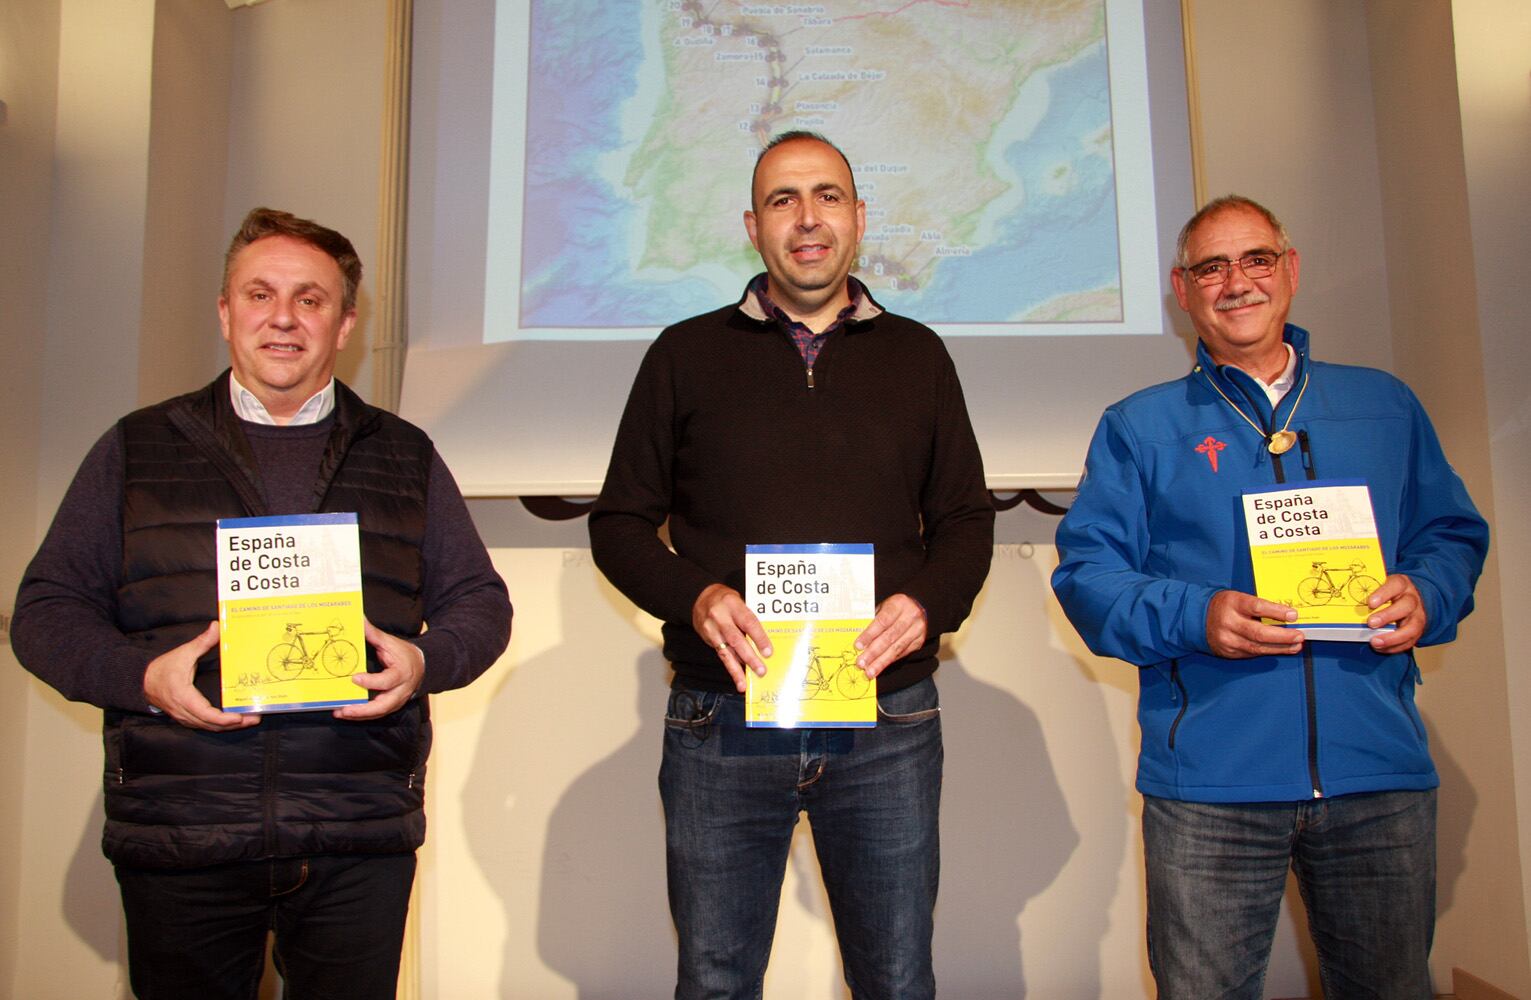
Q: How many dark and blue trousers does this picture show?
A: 3